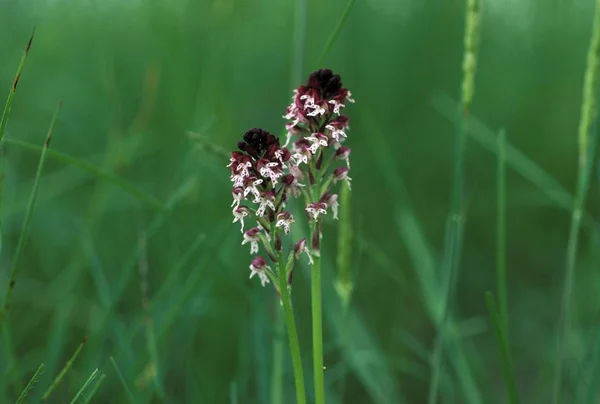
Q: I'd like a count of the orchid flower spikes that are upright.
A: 2